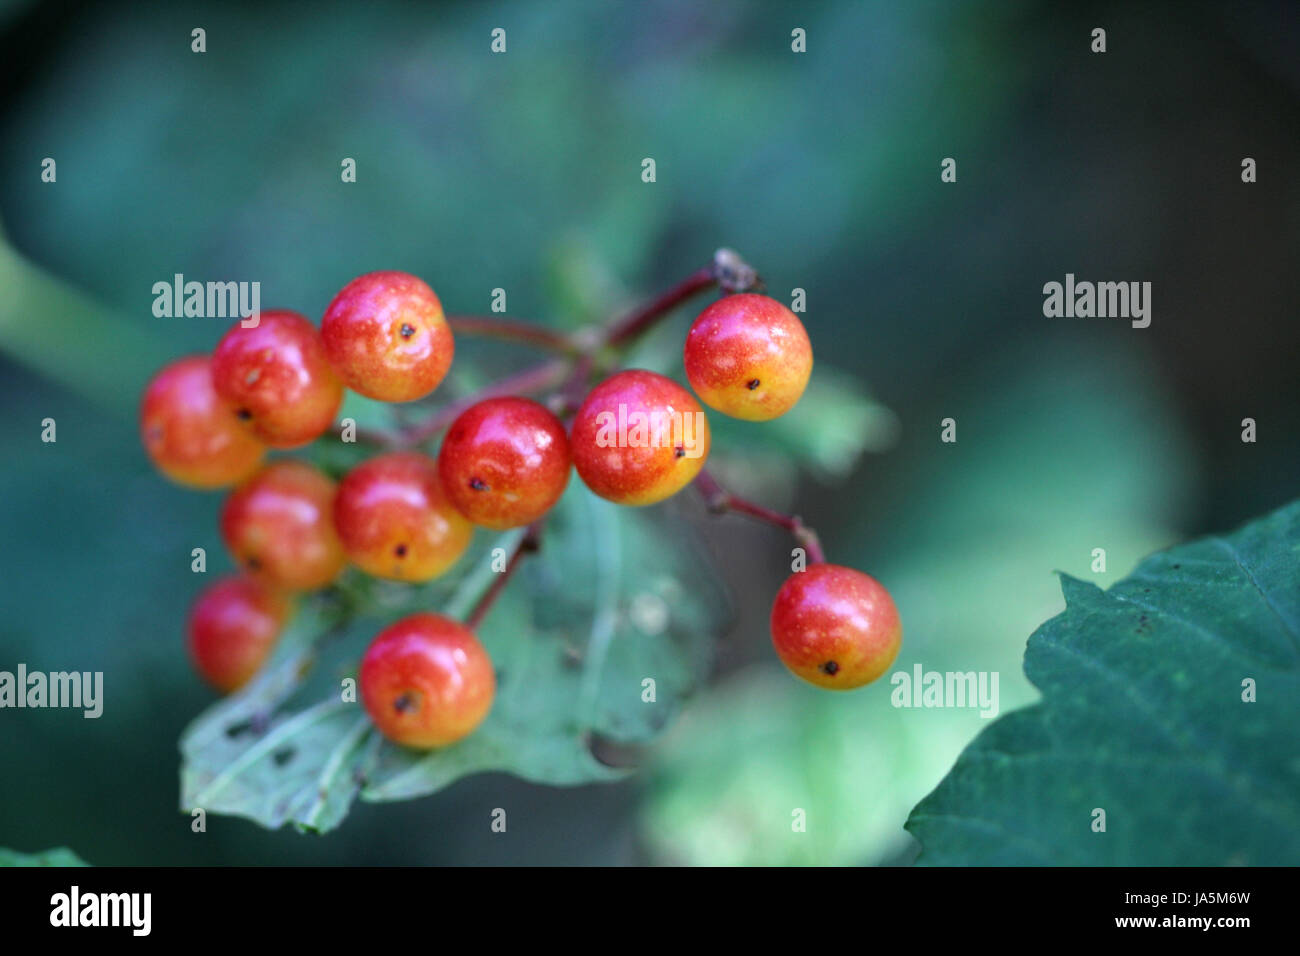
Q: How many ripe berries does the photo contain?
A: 11